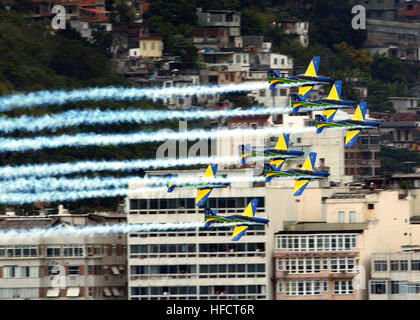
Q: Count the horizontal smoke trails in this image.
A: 7